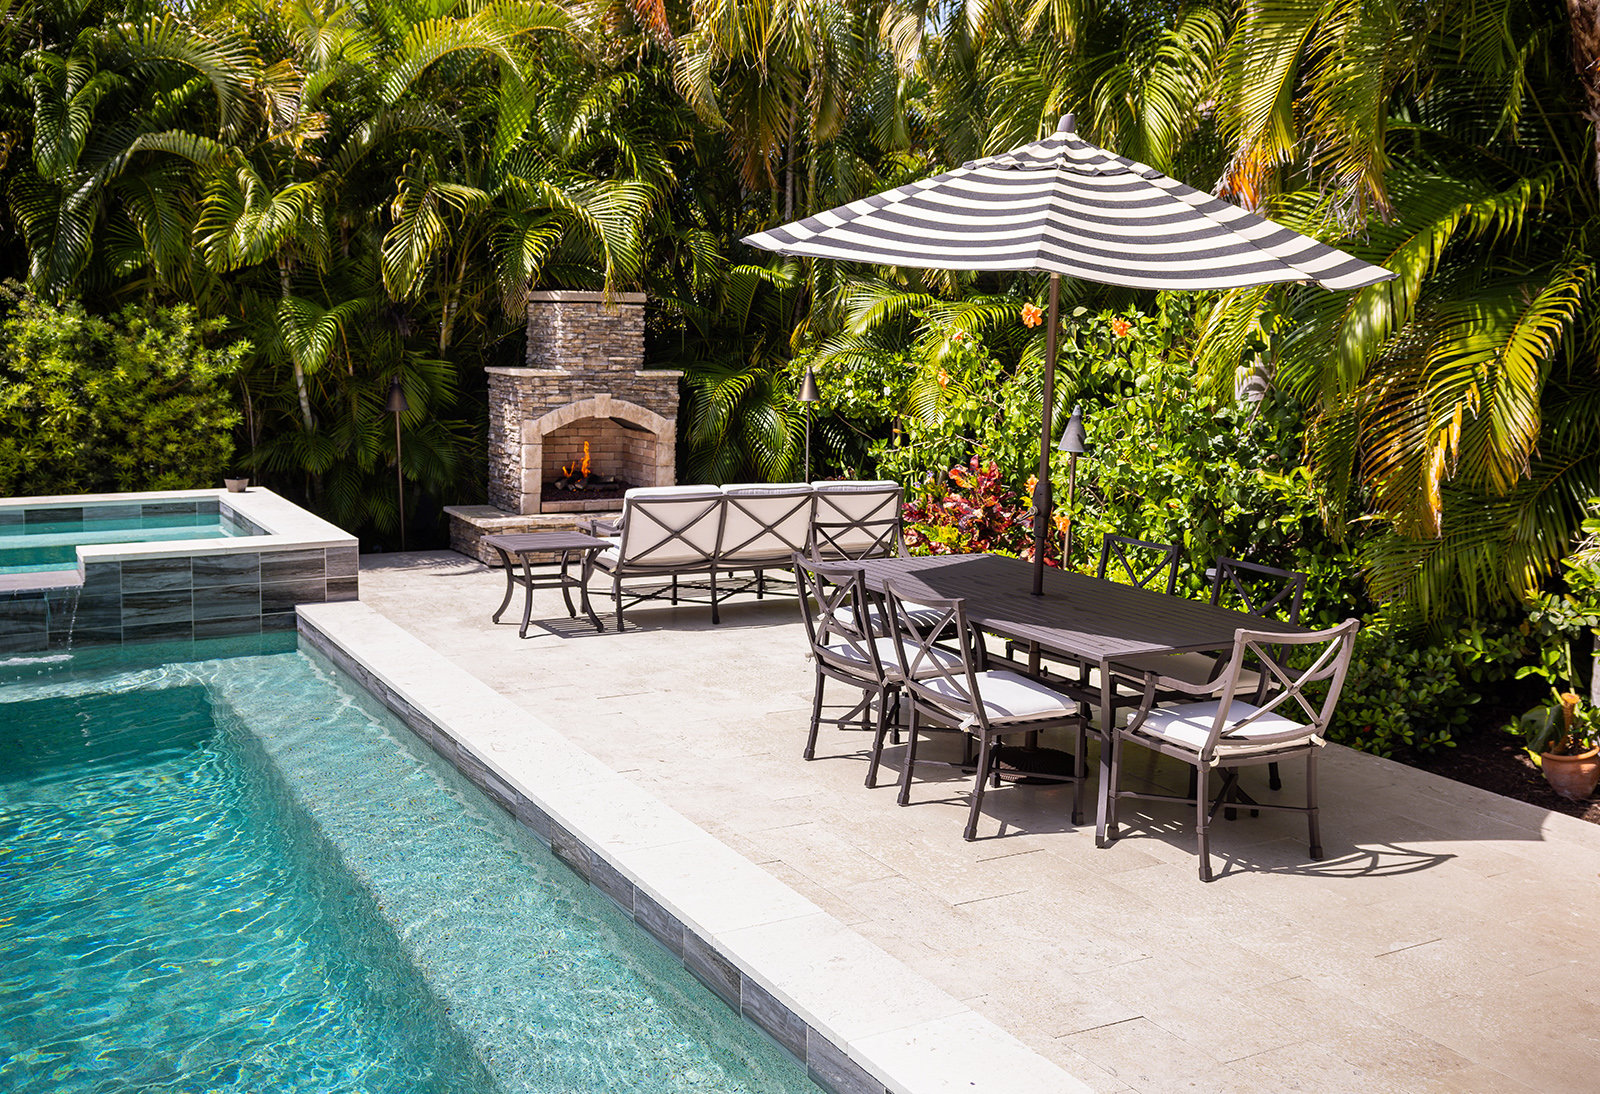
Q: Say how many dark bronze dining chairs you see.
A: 6